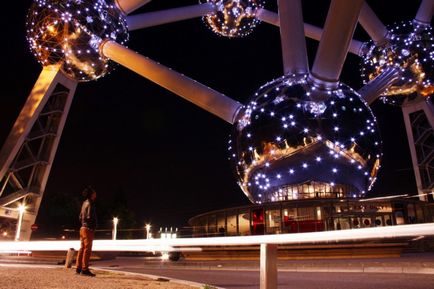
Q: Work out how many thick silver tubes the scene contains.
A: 9